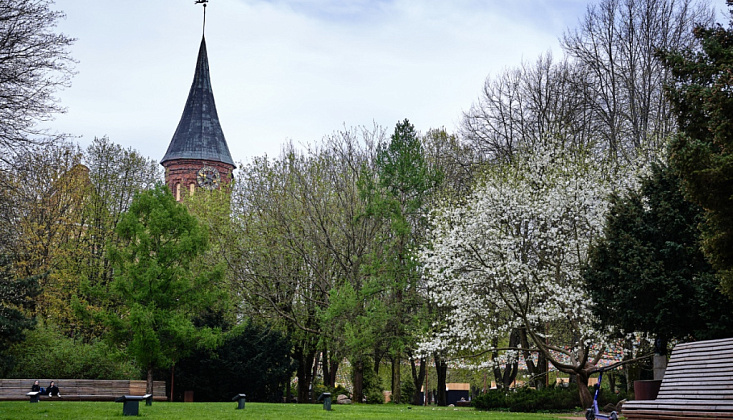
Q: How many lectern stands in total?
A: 5